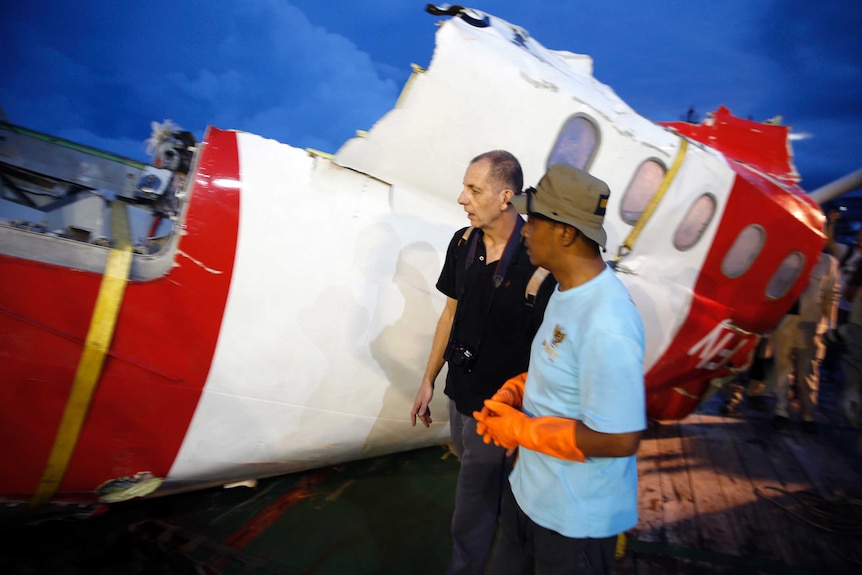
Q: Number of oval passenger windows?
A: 5